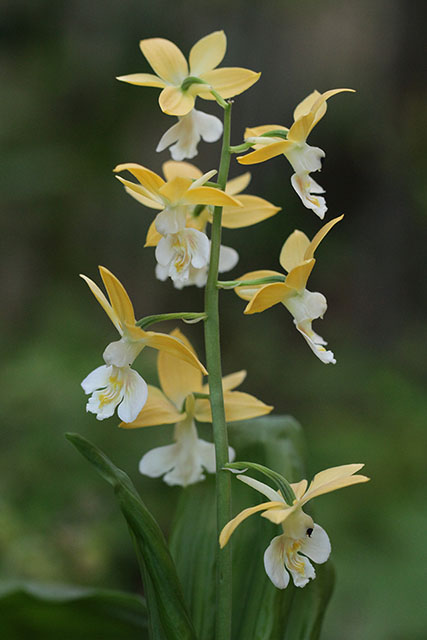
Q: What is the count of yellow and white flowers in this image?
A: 8